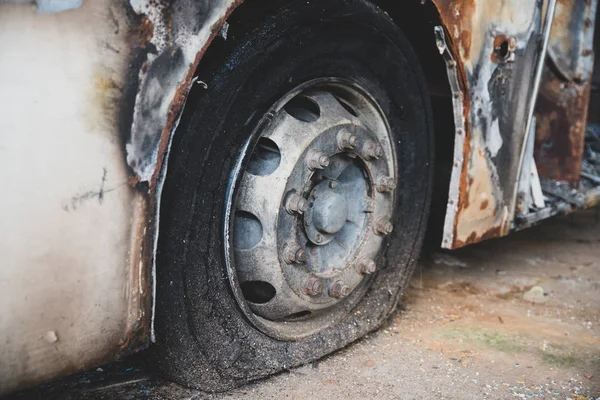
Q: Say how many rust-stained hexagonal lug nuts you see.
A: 10